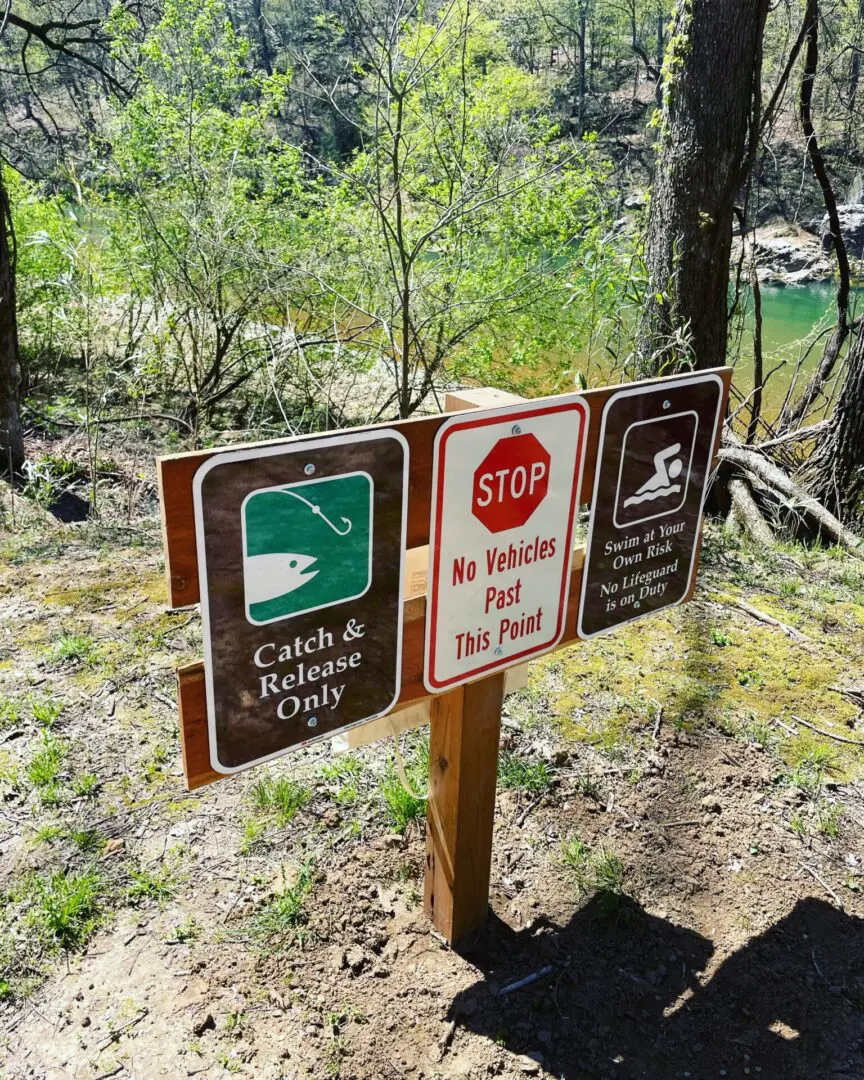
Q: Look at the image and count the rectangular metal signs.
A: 3